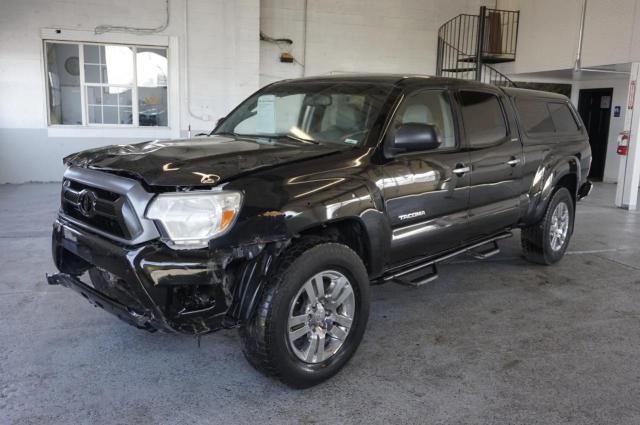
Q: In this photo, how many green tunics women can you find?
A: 0